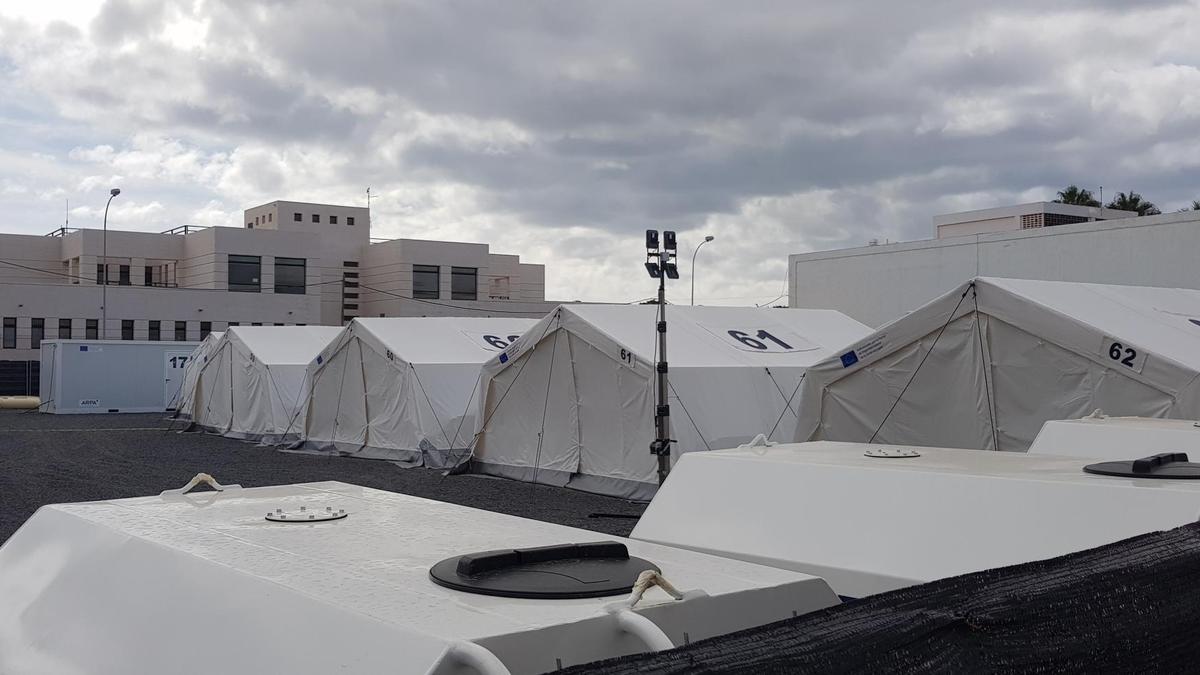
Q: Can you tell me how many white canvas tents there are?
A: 5